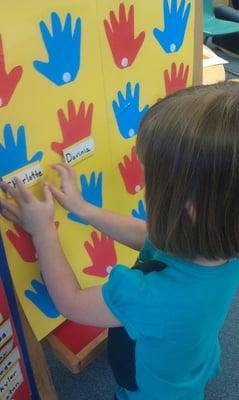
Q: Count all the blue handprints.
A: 7